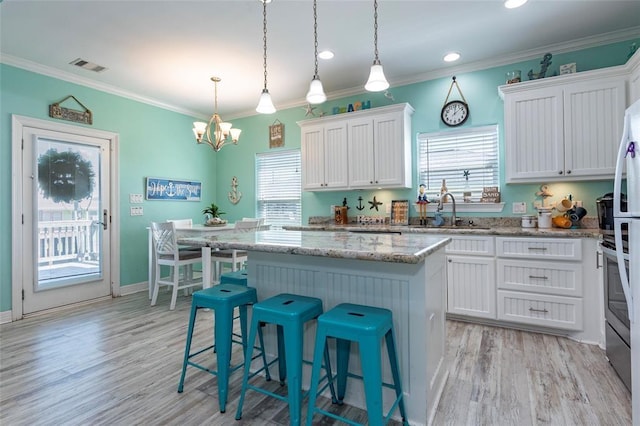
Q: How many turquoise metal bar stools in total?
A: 4